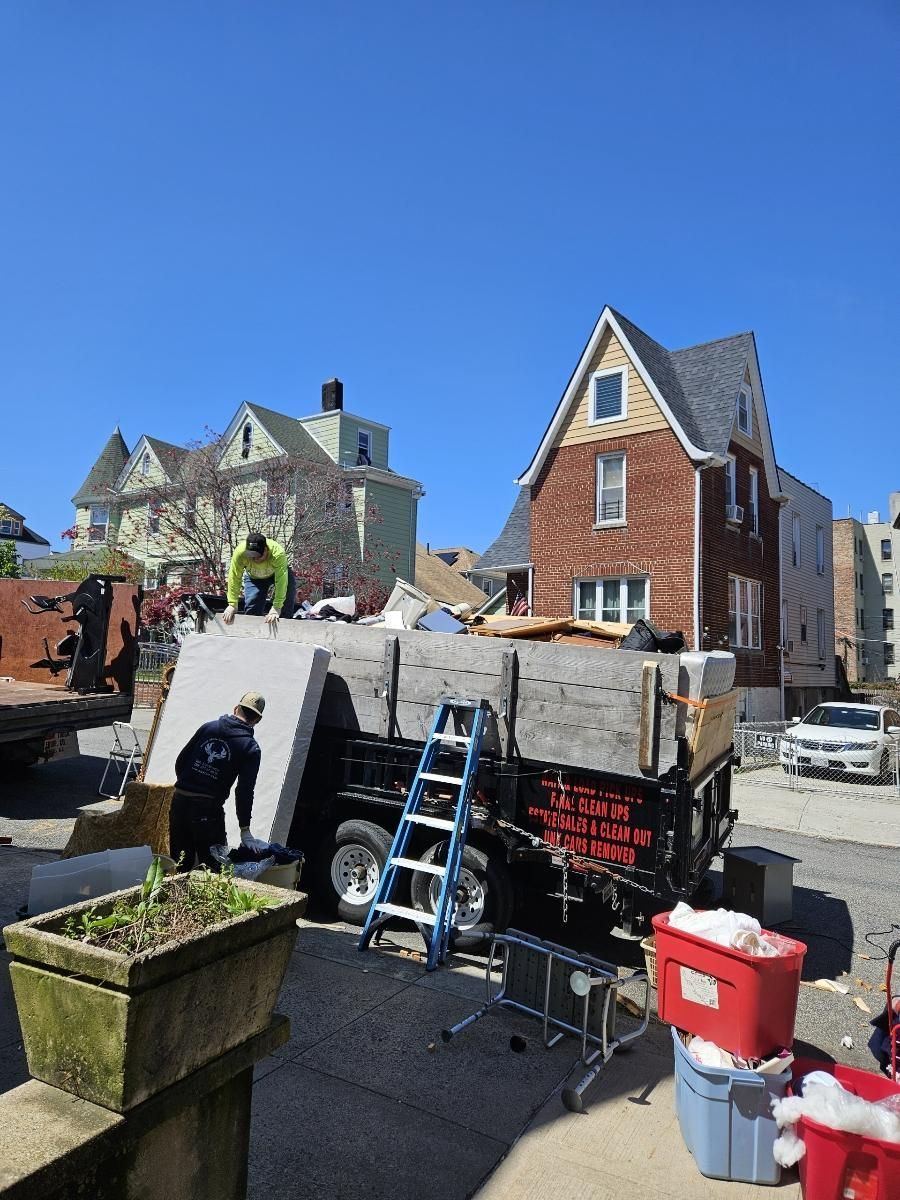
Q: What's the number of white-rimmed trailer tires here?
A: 2